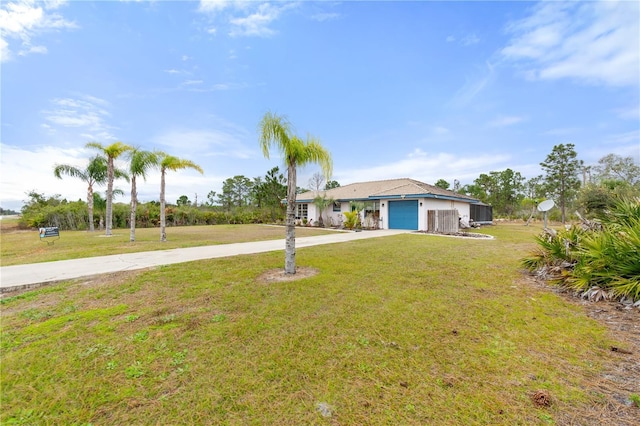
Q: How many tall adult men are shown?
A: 0